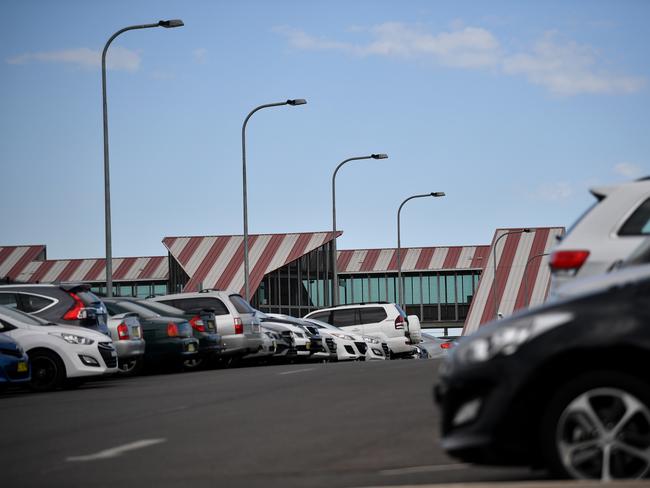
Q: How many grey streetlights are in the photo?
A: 6